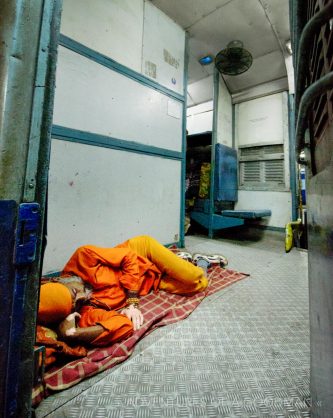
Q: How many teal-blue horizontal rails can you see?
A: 2